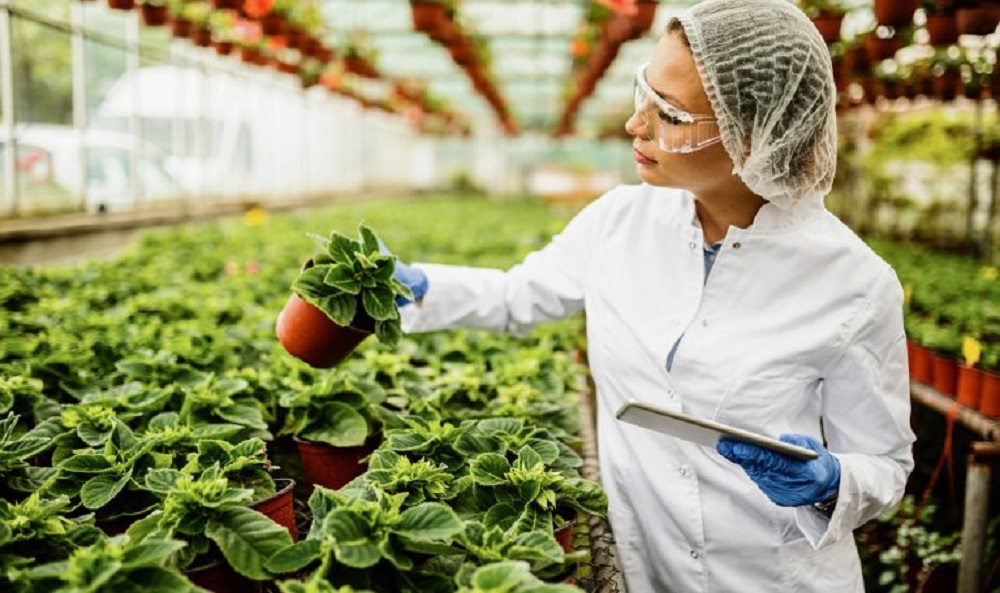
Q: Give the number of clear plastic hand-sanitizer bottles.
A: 0